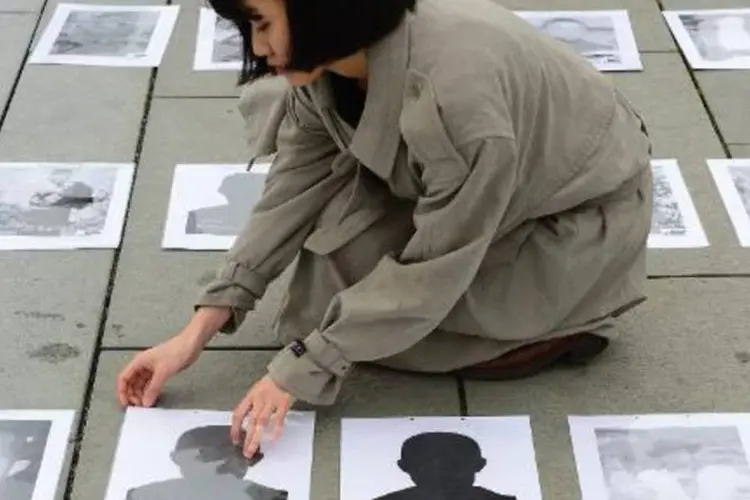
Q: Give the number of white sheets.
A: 12